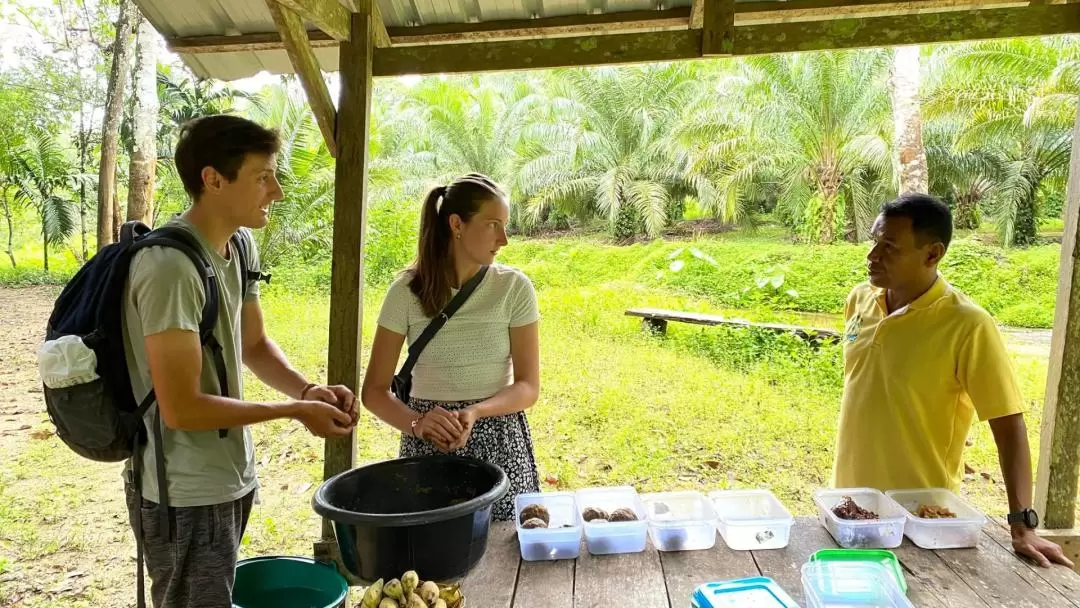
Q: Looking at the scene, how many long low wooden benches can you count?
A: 1